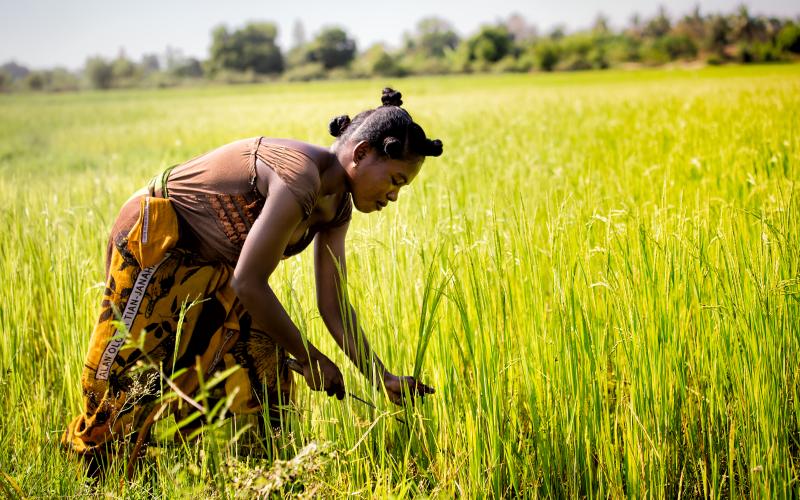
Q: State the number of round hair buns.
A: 4